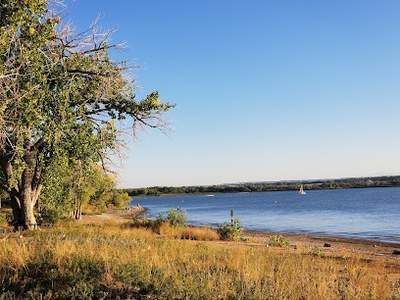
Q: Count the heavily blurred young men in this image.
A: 0